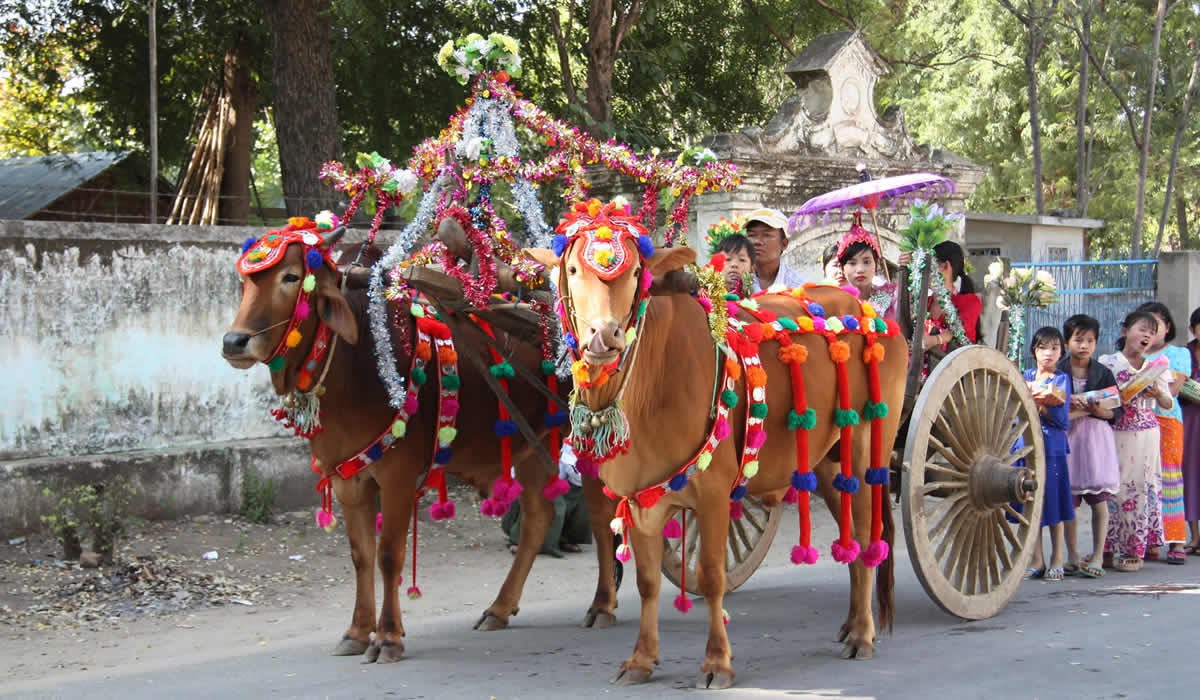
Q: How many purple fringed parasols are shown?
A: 1